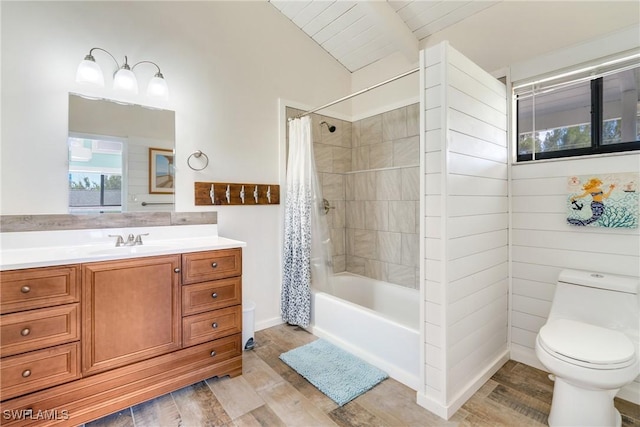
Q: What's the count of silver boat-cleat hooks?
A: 5